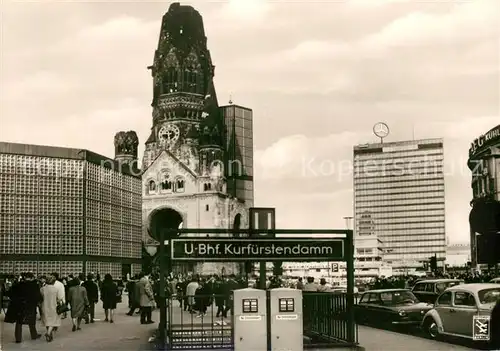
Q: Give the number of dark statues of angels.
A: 0